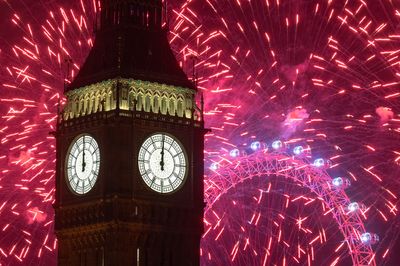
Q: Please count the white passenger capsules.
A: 9